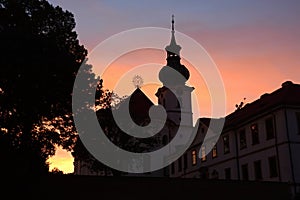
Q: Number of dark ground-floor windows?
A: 4